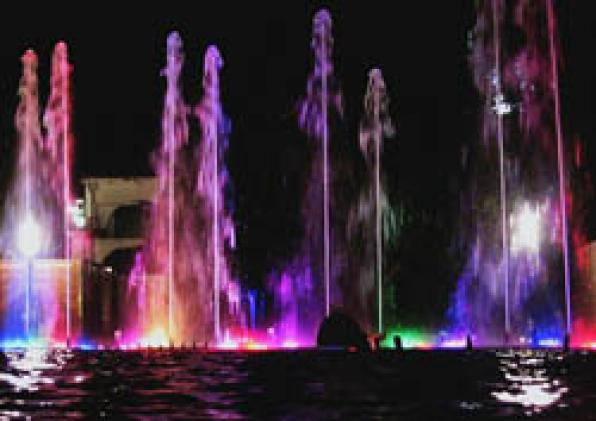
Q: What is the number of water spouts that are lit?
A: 8